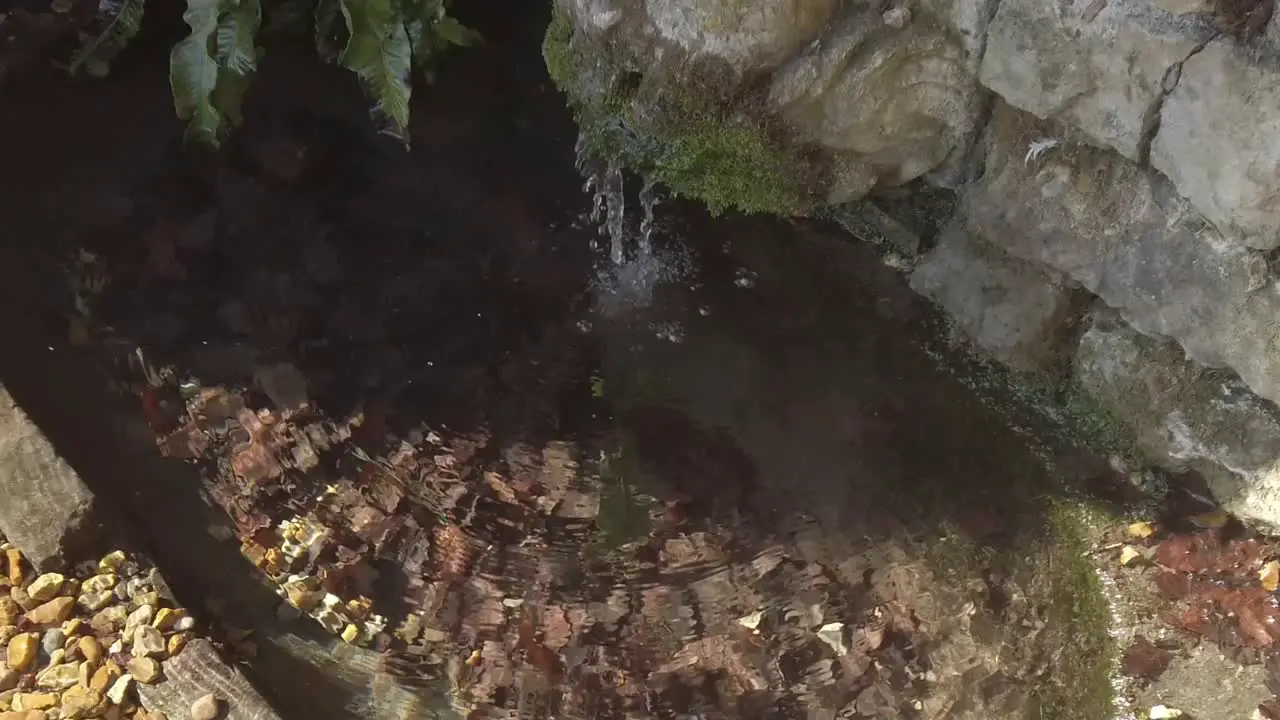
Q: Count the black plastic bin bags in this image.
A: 0